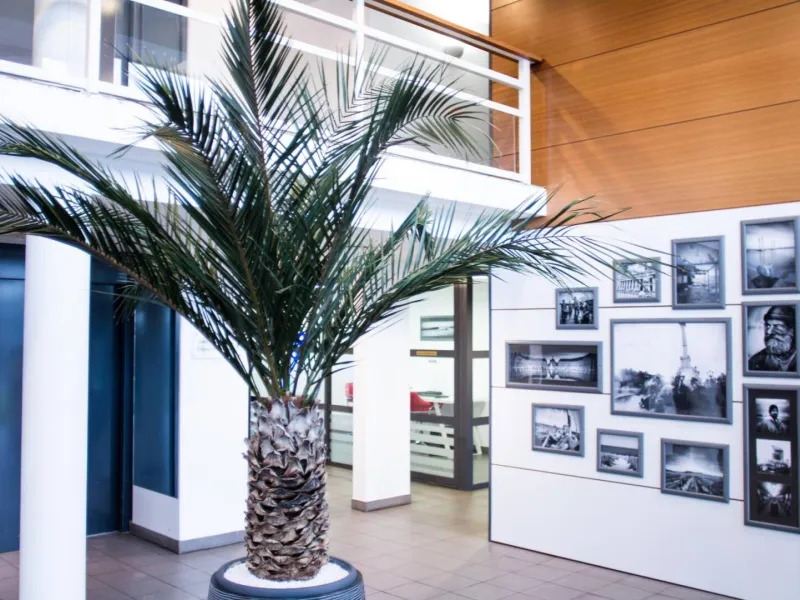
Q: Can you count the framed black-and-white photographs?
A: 11